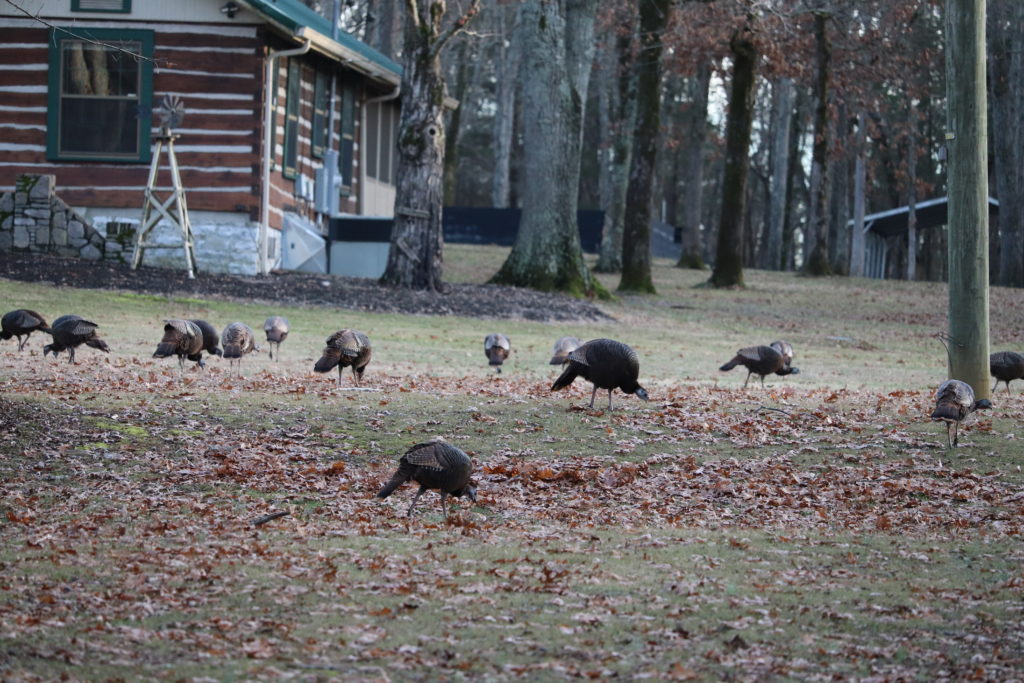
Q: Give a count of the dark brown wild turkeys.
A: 15